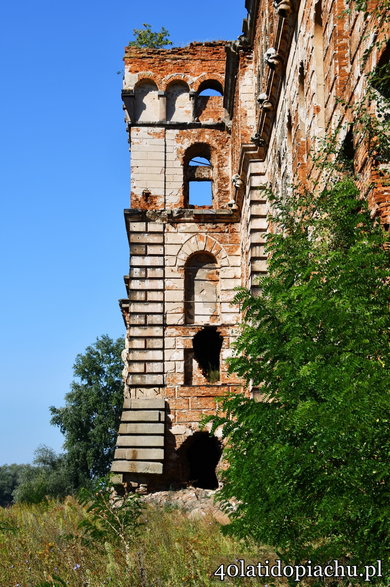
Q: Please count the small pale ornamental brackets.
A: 6